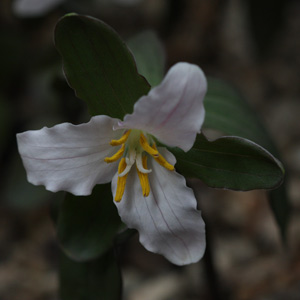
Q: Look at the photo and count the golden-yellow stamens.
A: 6